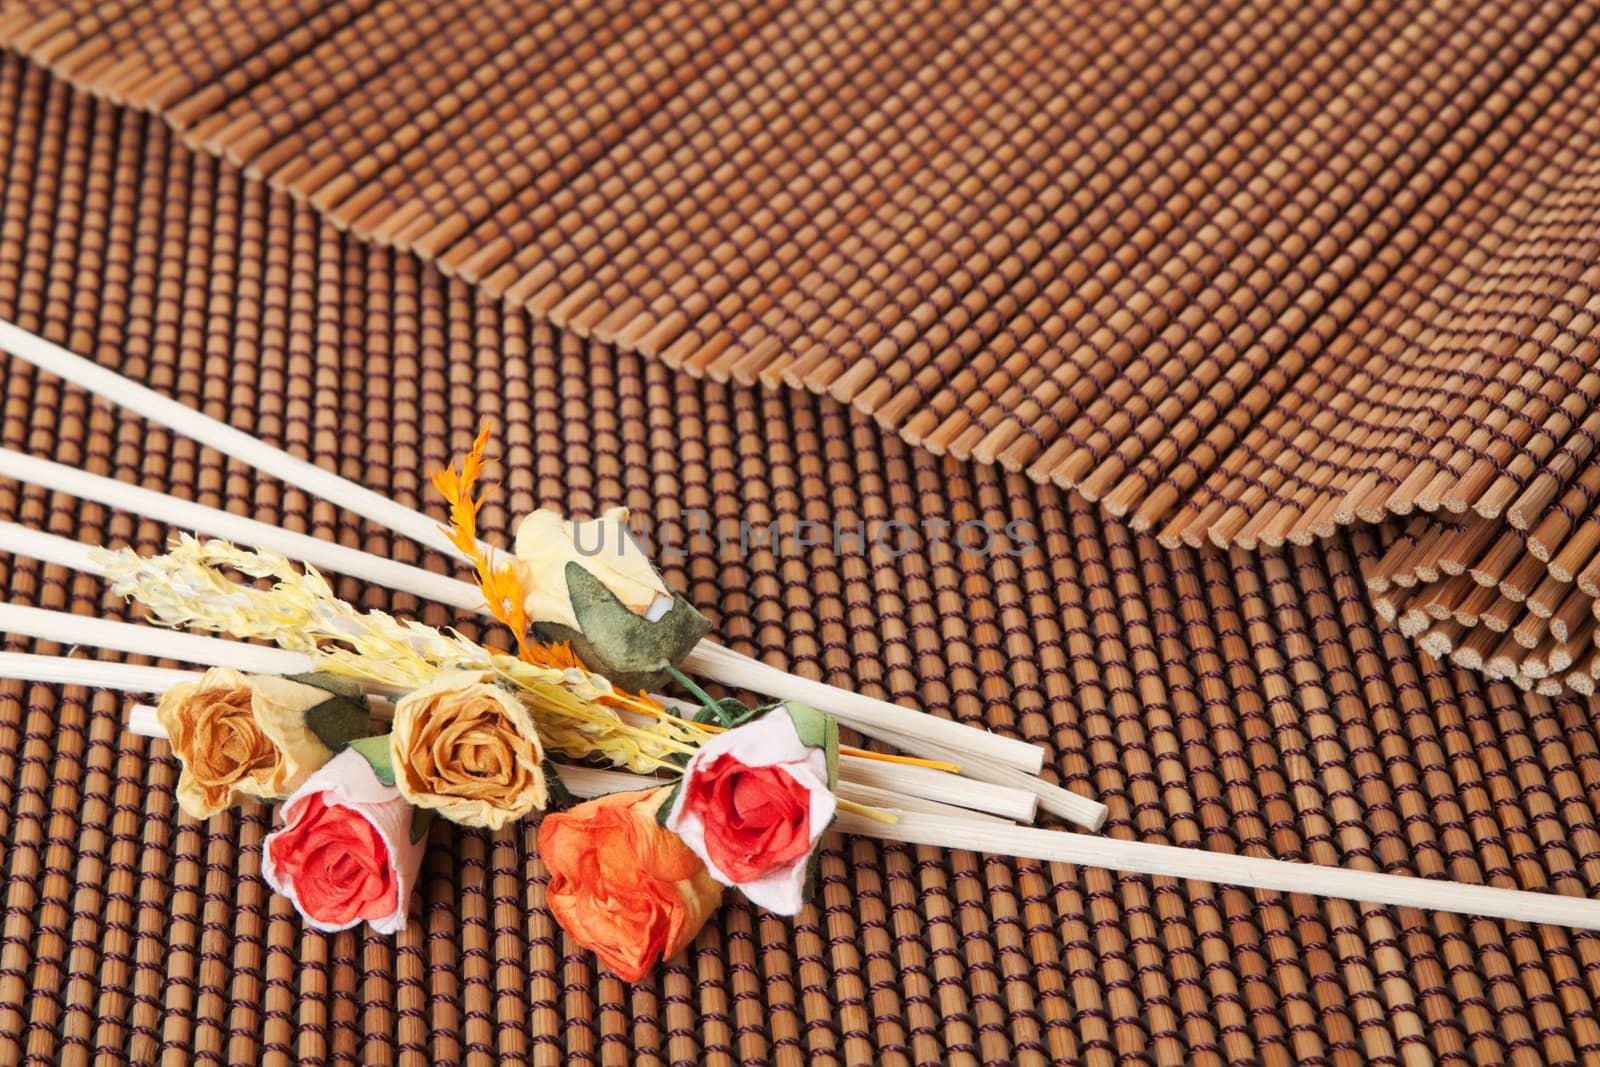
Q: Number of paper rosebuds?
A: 6